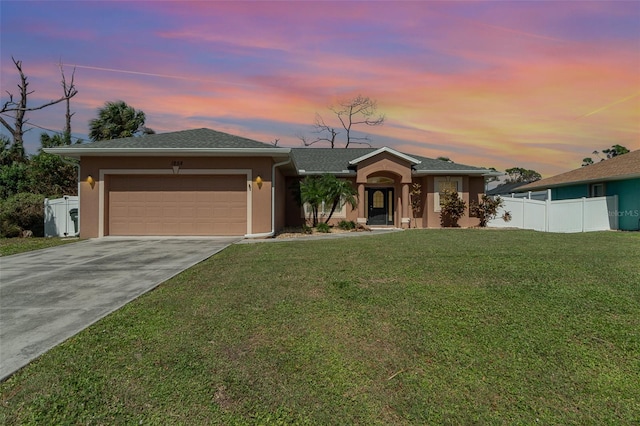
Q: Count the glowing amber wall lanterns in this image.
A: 2